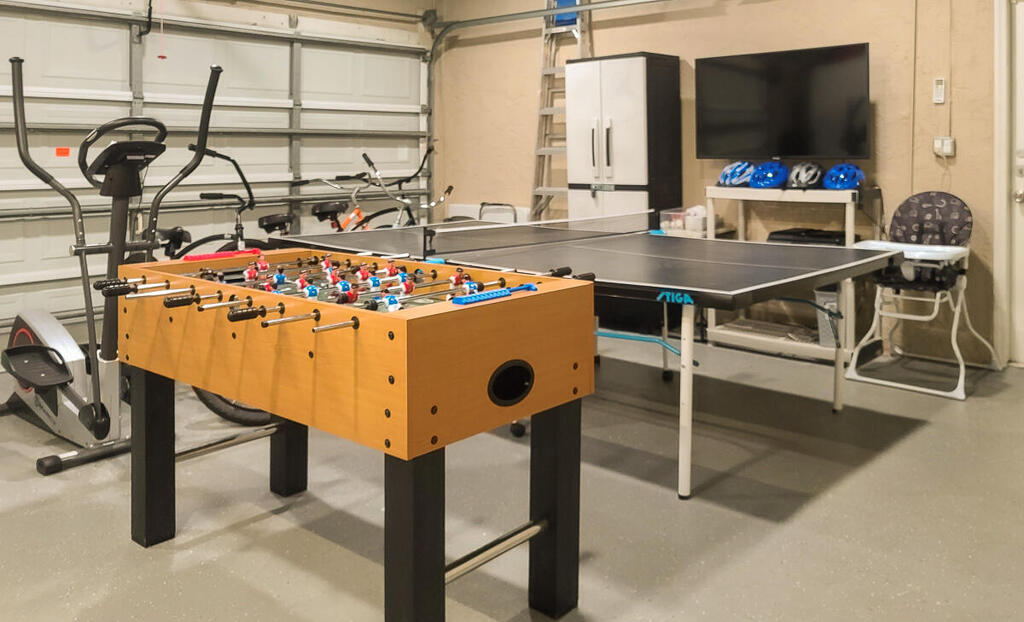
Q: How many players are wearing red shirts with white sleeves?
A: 11